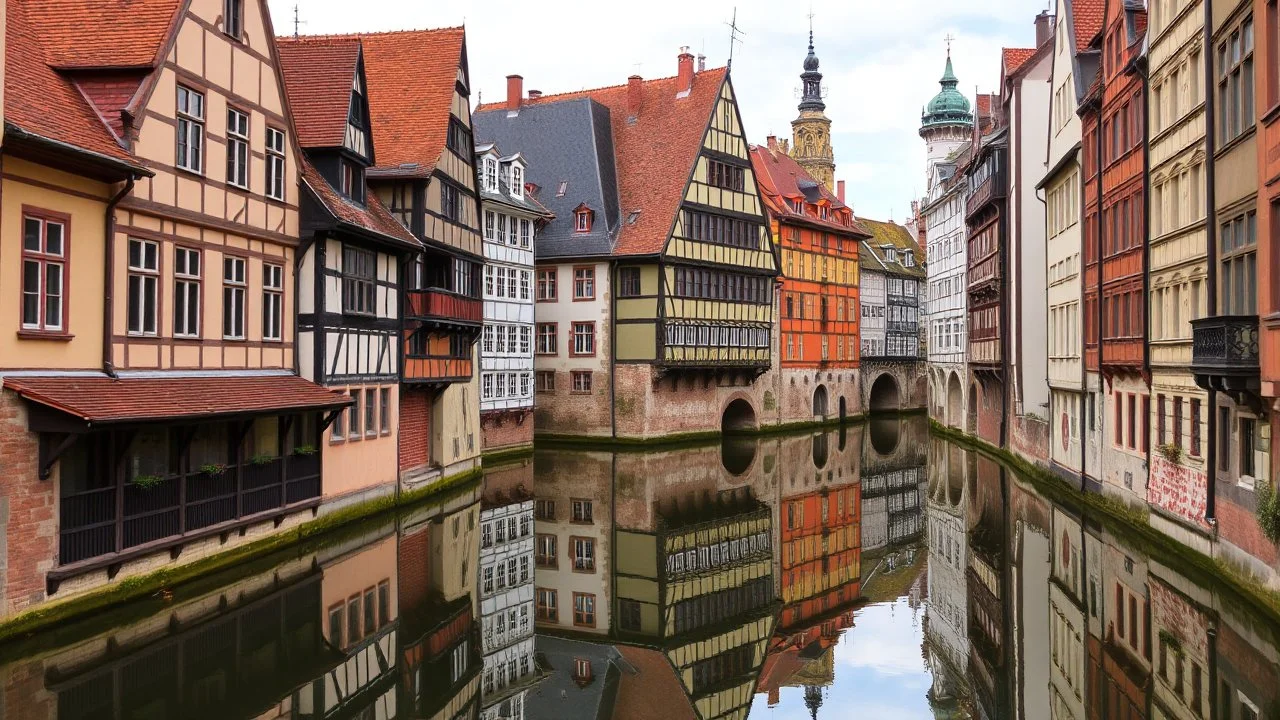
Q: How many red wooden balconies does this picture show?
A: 1